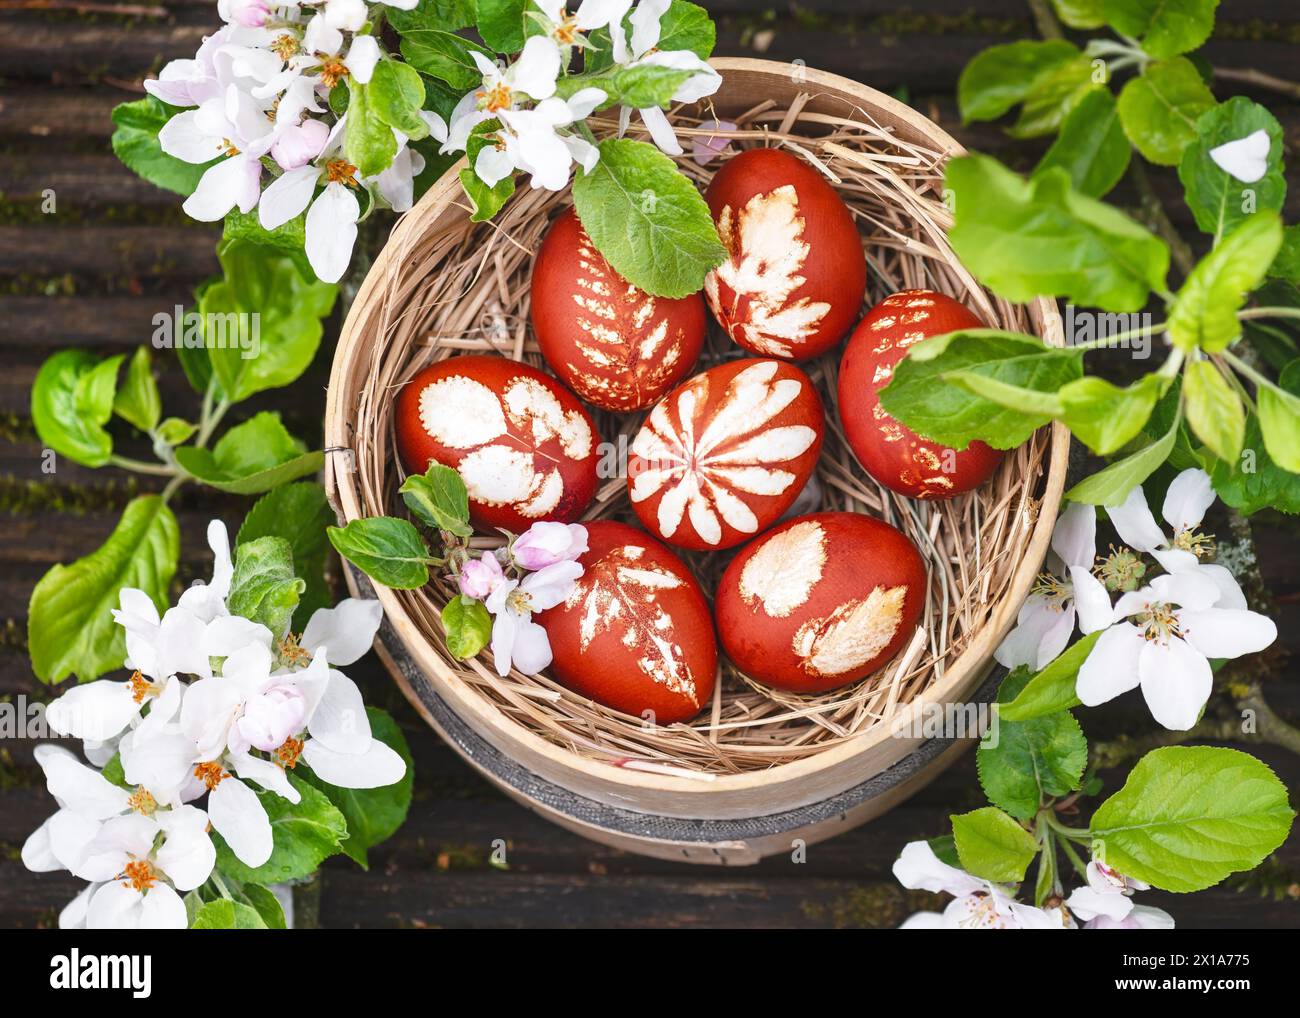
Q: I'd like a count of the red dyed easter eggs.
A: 7